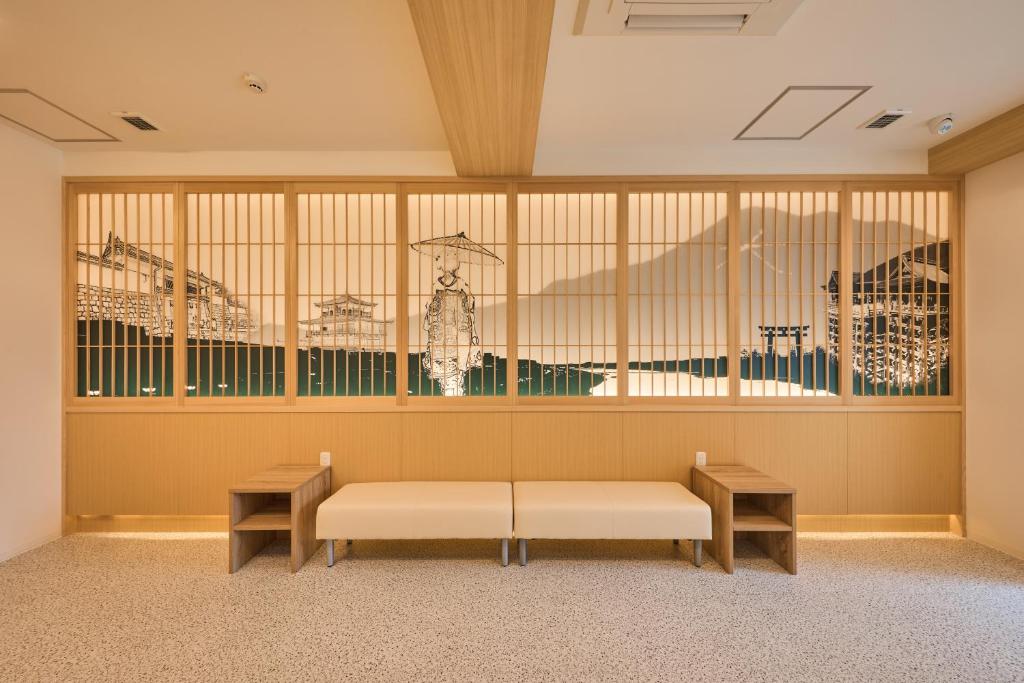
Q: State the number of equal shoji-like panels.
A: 8